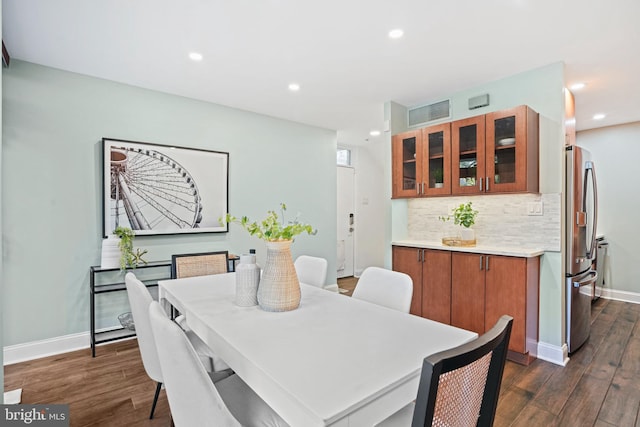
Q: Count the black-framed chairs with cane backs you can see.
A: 2